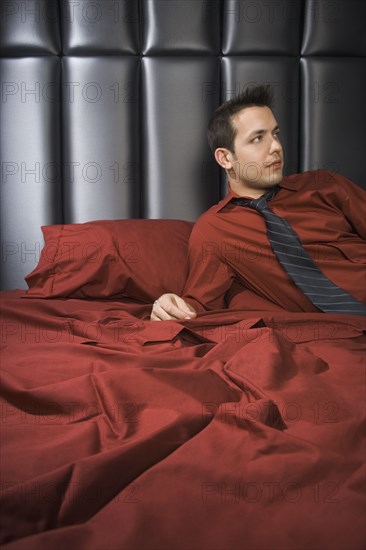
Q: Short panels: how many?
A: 5